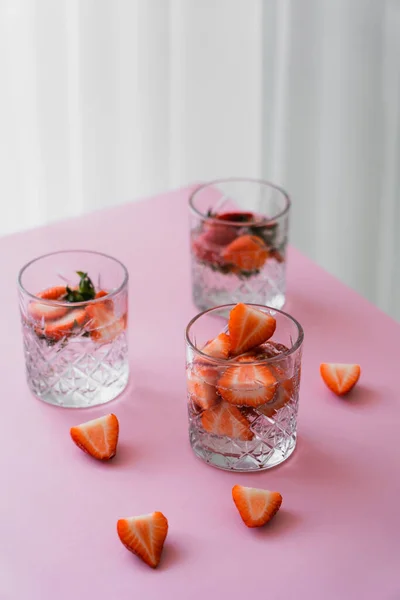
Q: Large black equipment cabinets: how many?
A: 0